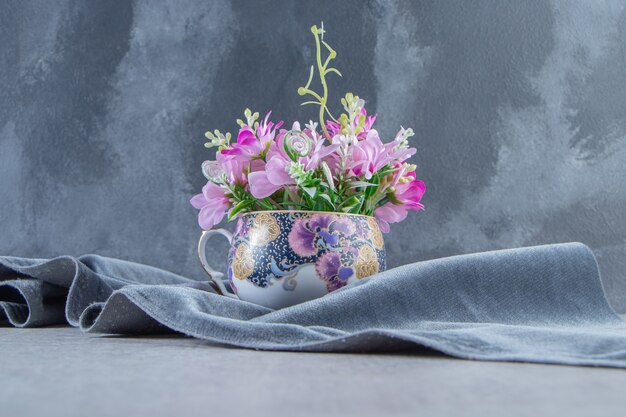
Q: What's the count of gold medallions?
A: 4